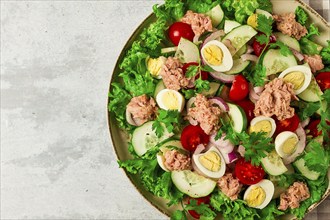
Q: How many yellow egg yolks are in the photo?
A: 9